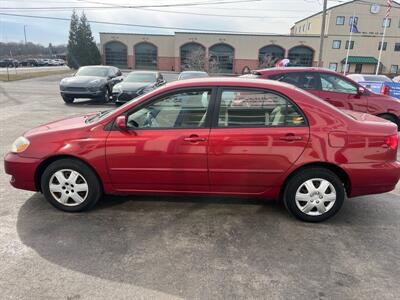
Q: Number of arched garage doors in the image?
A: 6